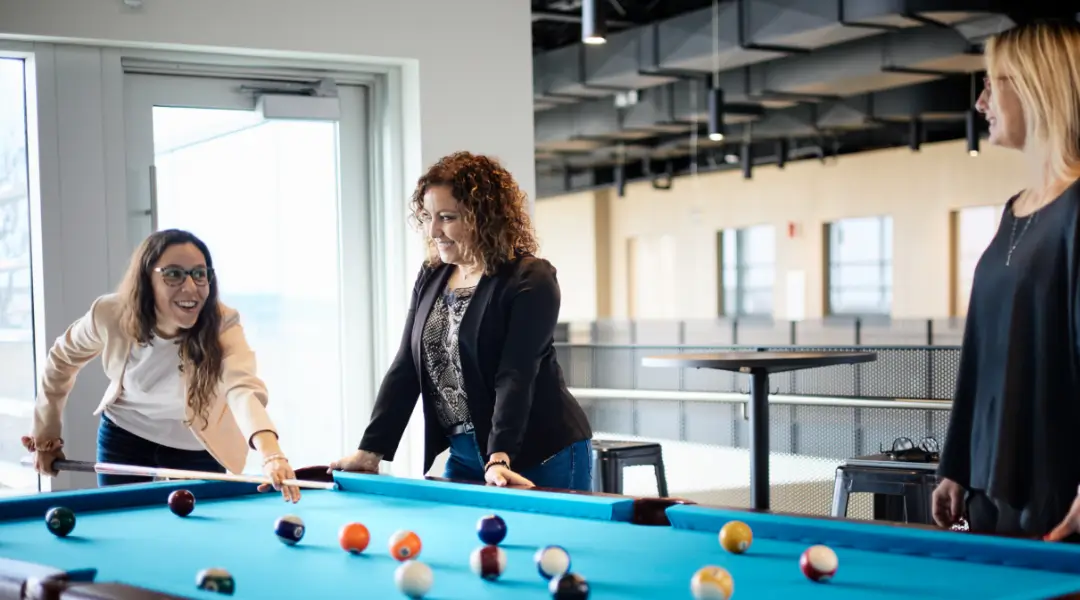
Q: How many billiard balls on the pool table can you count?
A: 14